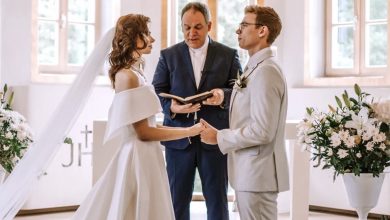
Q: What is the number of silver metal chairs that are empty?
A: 0